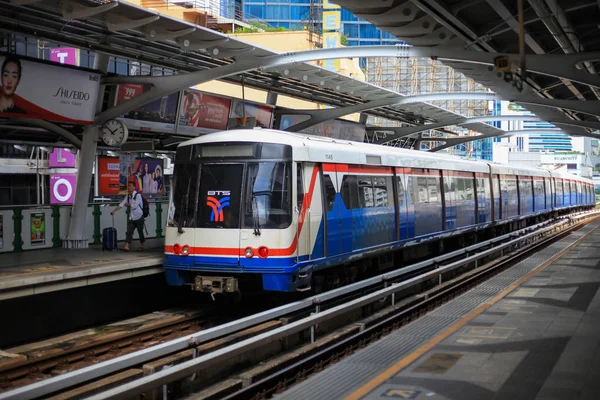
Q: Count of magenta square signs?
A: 3